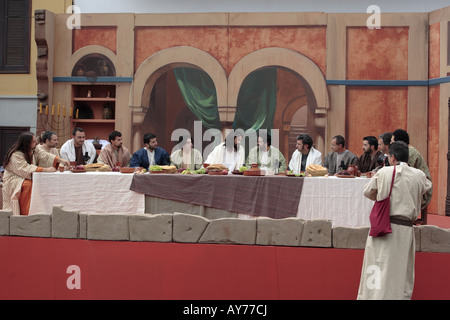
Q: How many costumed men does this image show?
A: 14